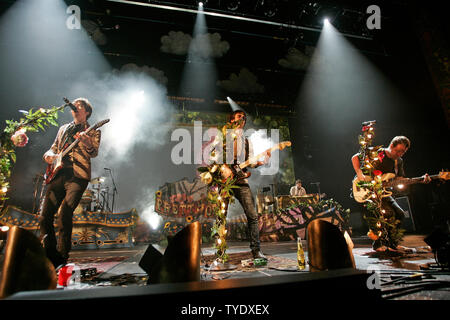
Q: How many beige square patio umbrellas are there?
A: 0